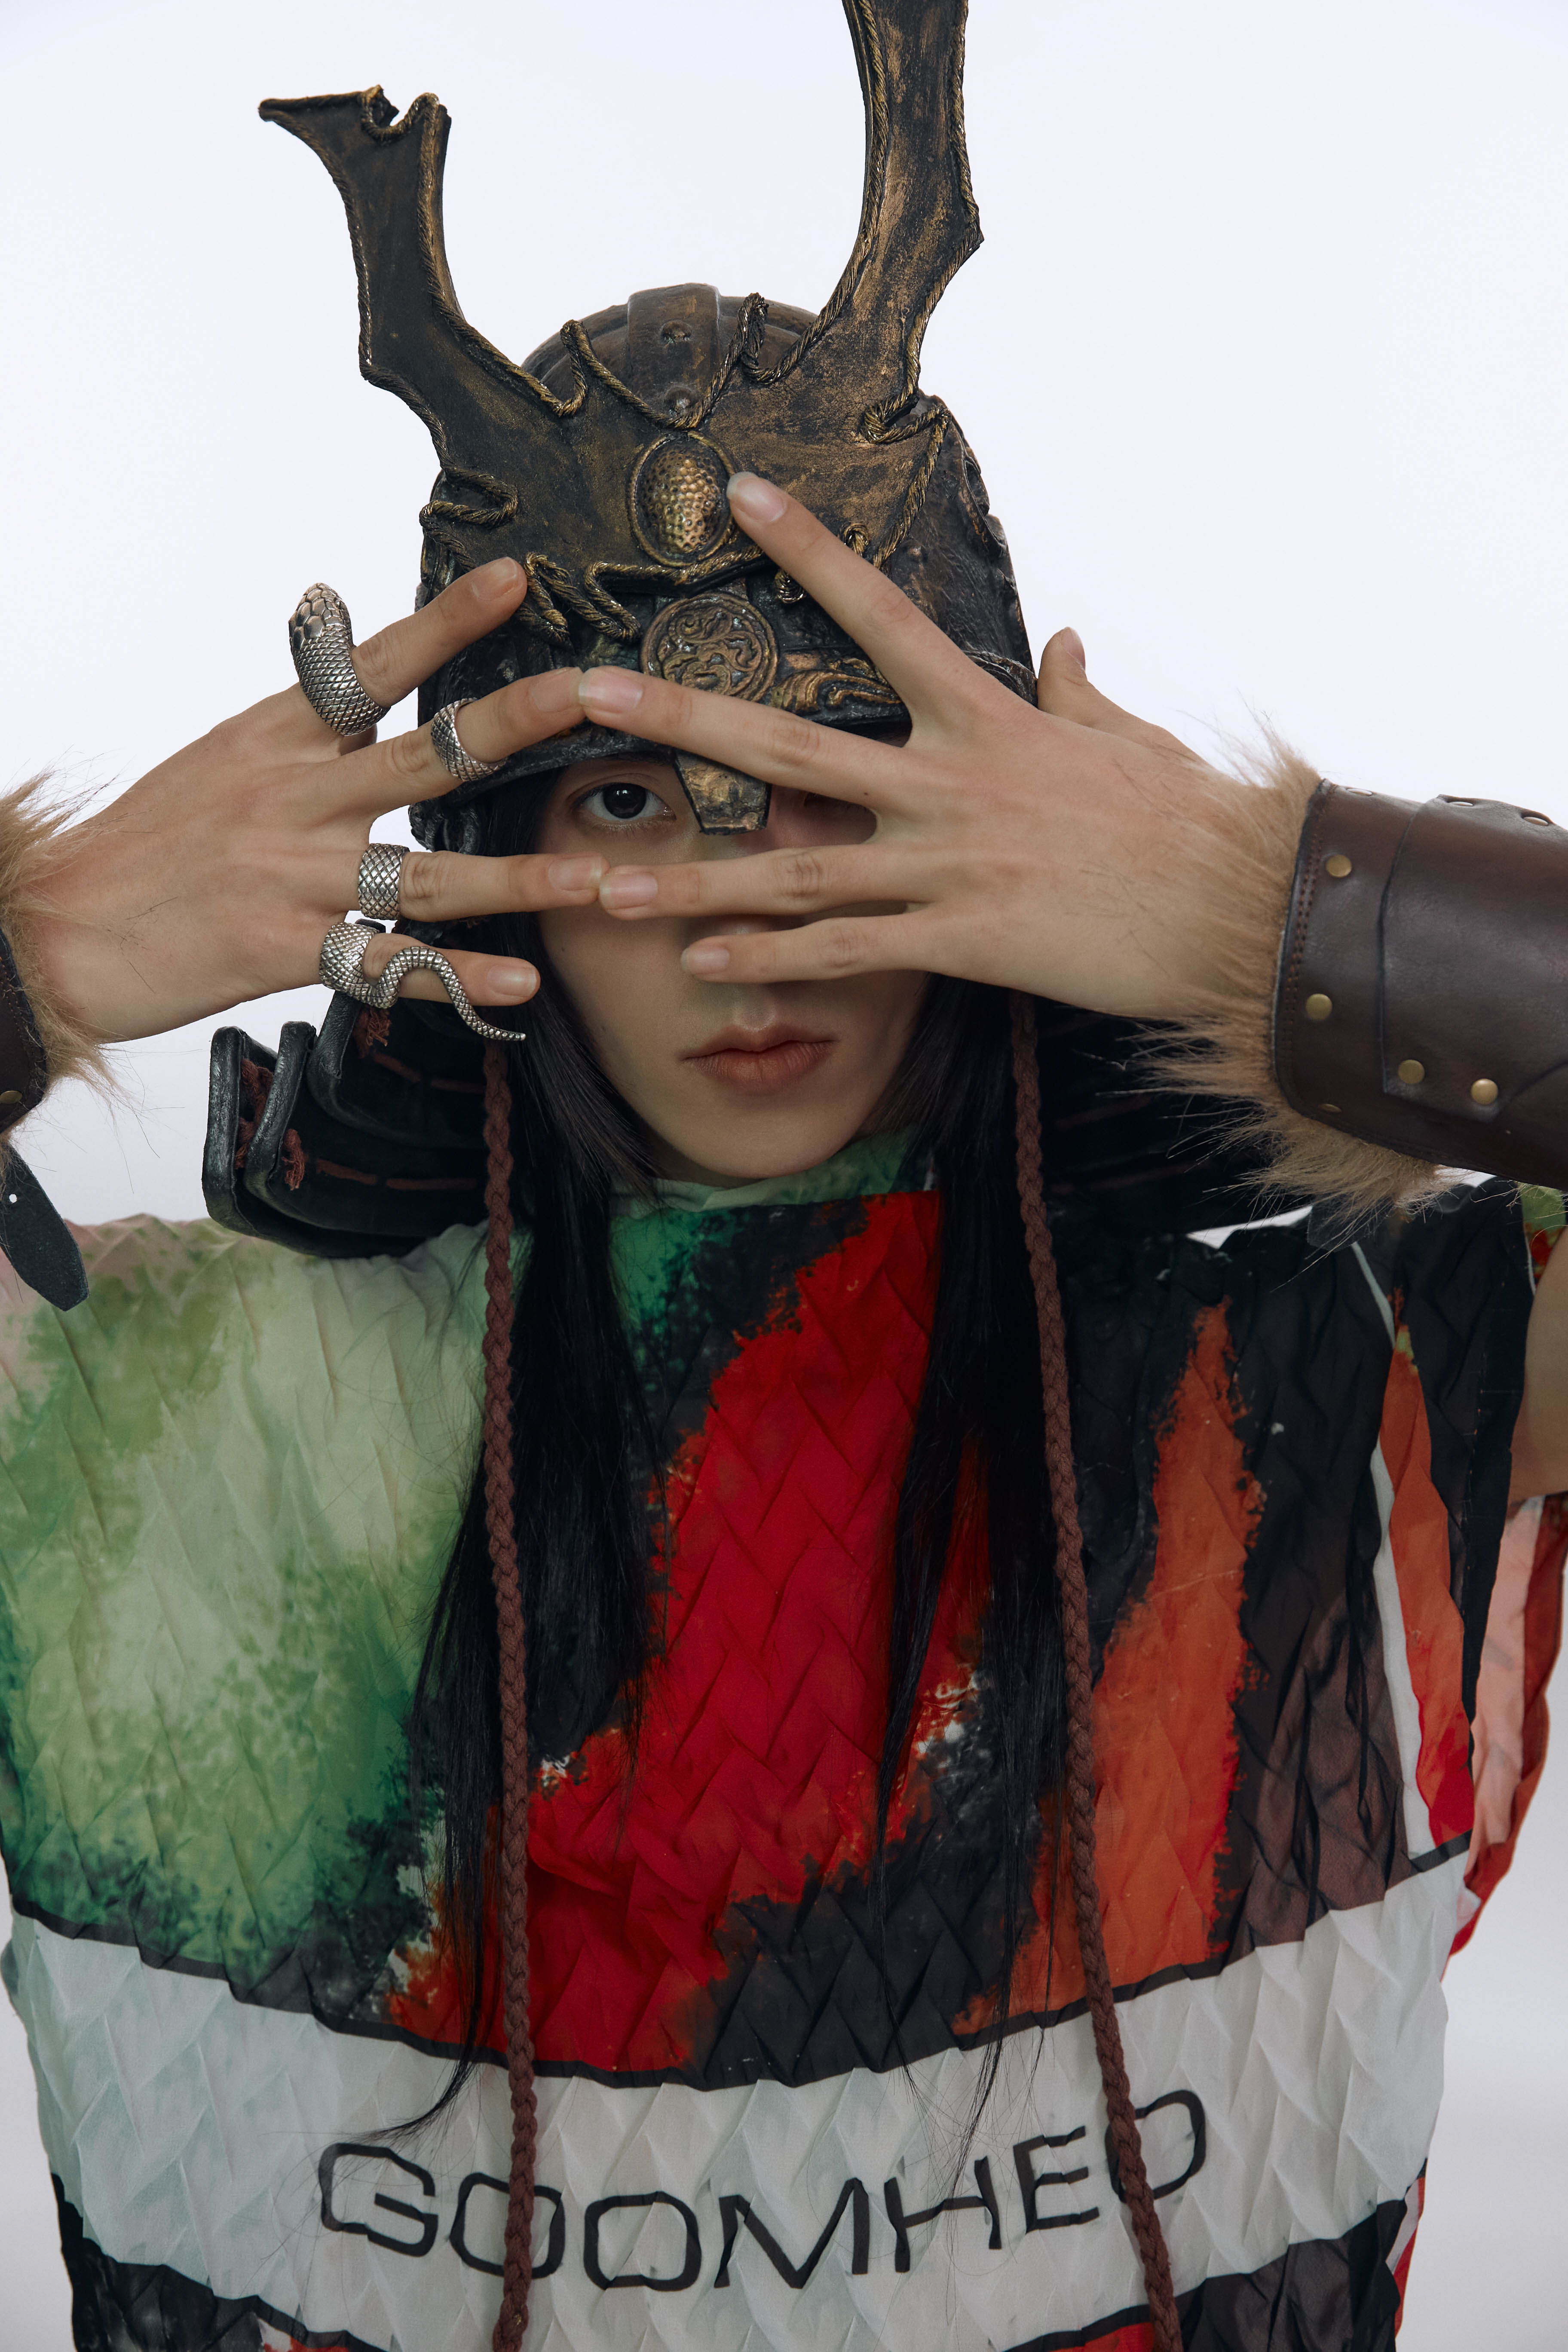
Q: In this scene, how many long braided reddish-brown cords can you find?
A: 2